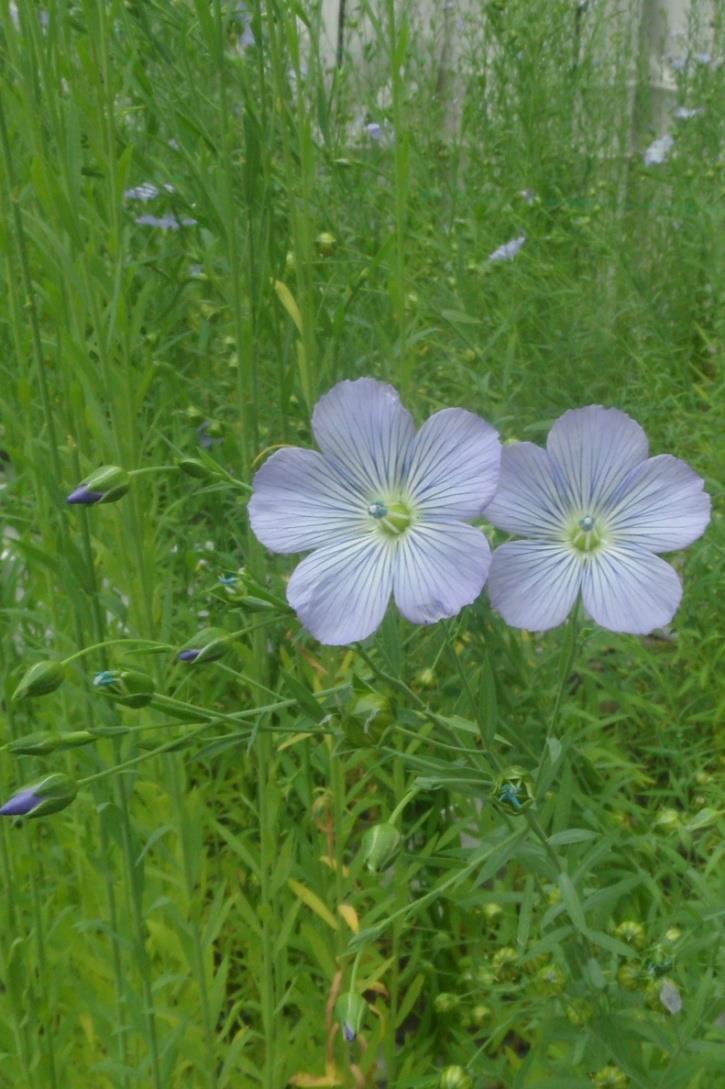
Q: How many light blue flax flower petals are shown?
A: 10